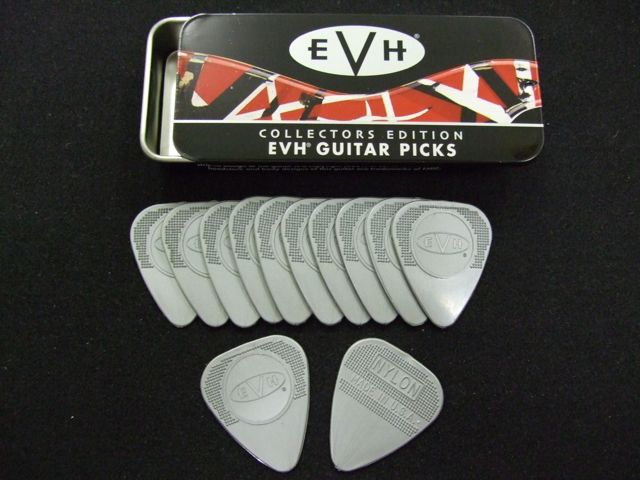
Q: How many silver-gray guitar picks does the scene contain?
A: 12